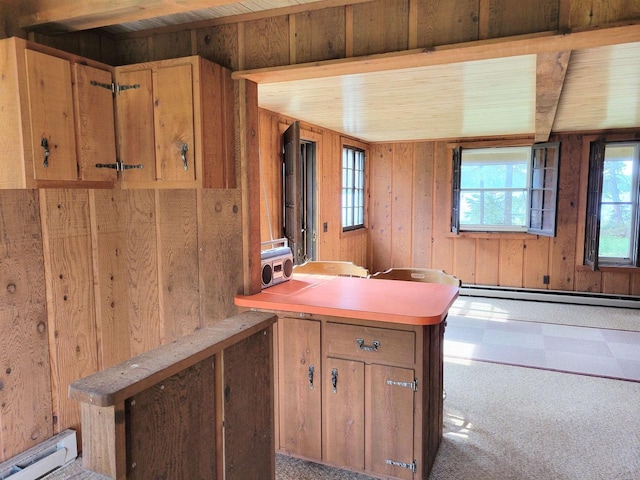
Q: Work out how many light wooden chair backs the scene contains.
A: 2